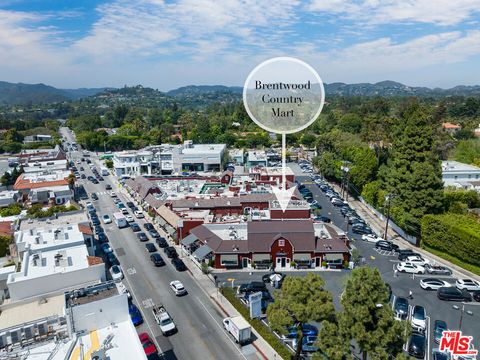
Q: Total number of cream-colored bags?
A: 0